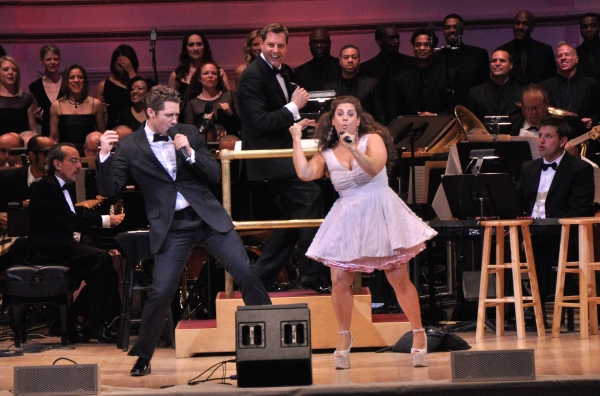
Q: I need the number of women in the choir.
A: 8